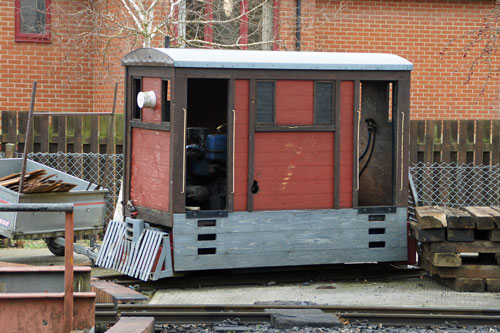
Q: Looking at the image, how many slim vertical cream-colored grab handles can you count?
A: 4